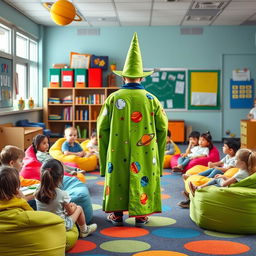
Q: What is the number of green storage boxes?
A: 2